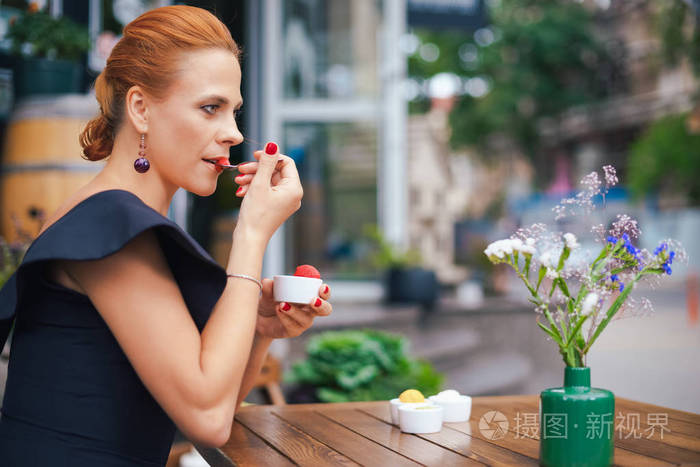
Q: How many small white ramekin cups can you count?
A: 4